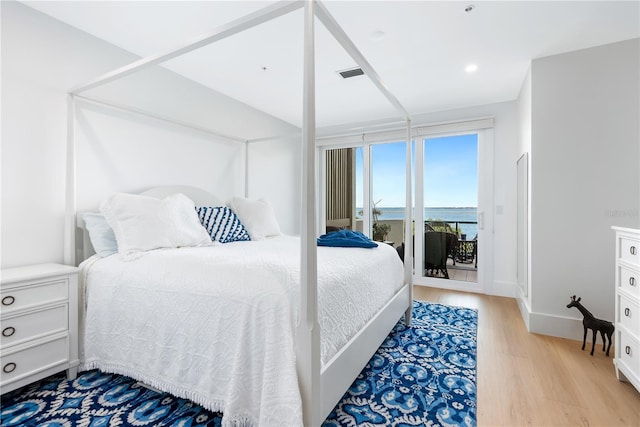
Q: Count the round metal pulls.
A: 7